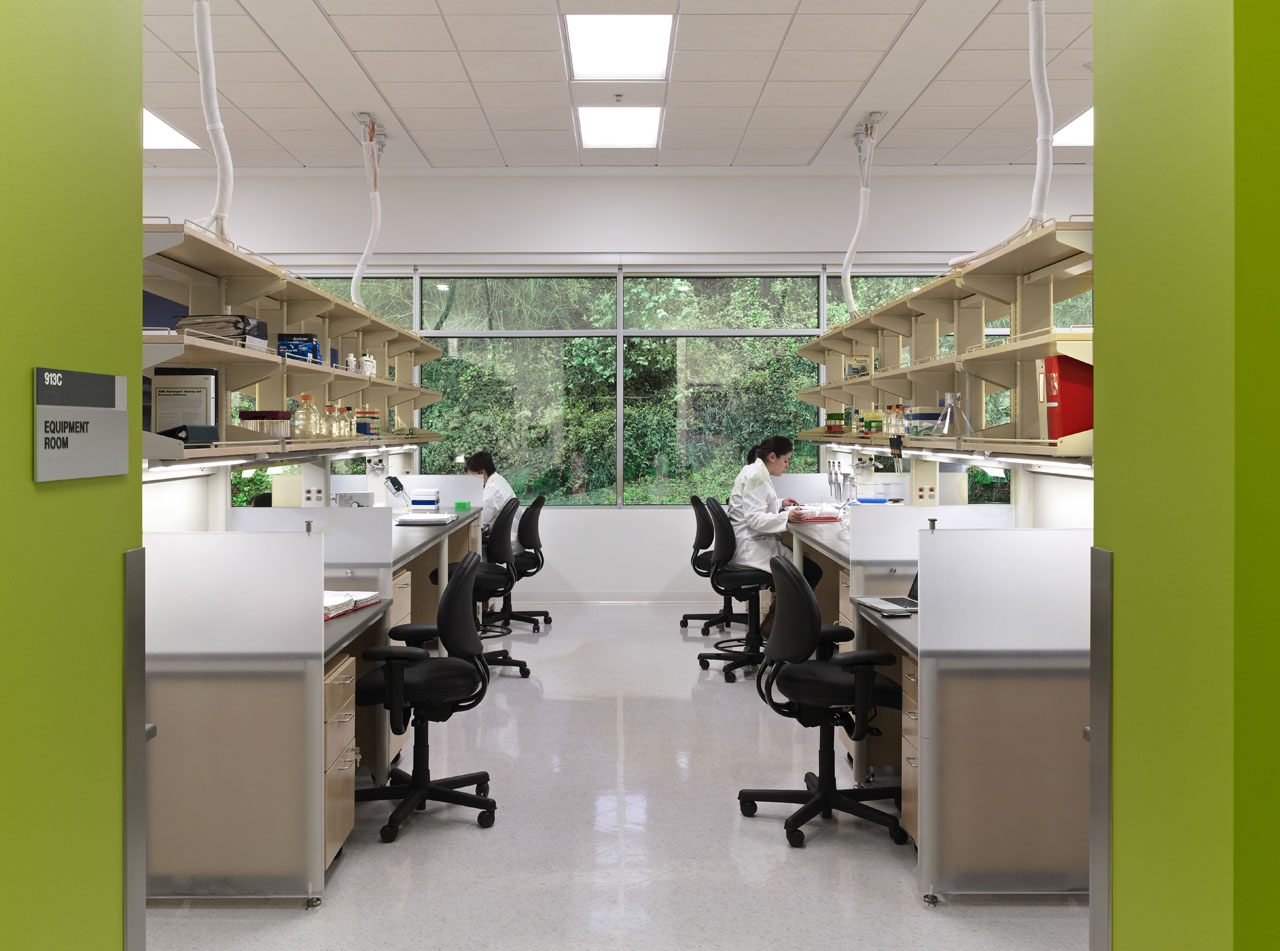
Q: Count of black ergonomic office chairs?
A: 6